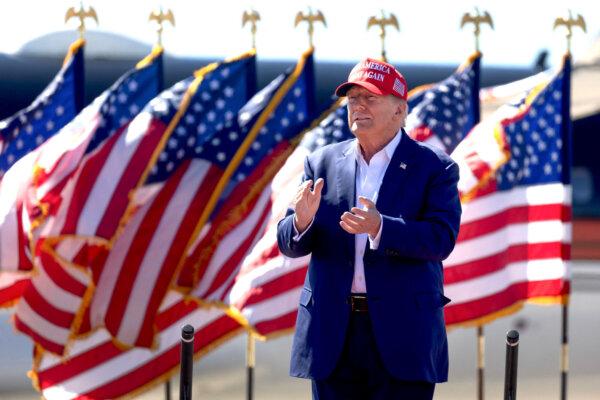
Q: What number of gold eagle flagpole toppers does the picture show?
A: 7